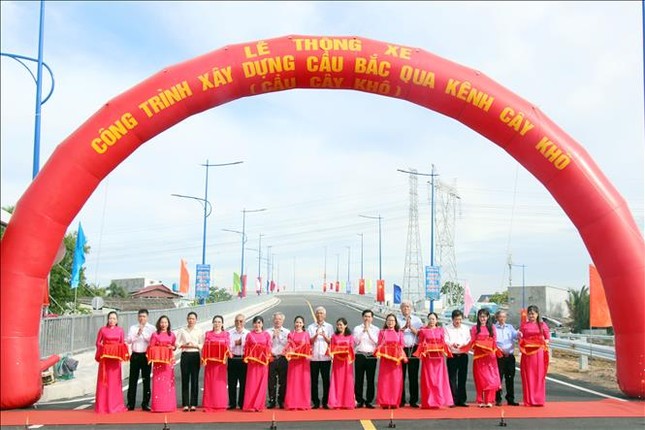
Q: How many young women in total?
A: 10